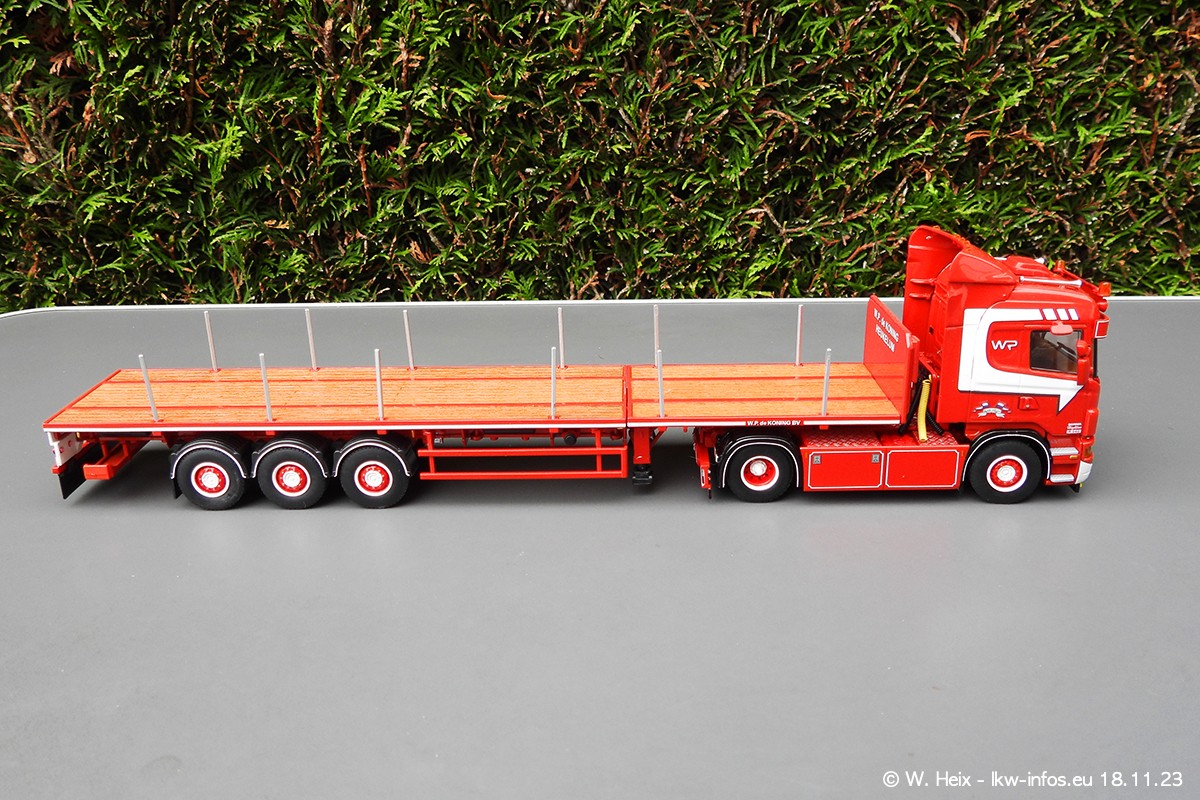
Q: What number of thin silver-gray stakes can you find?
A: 12